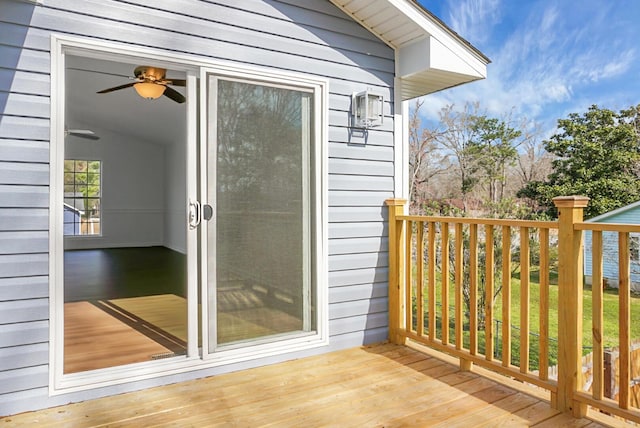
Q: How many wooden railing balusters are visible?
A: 12